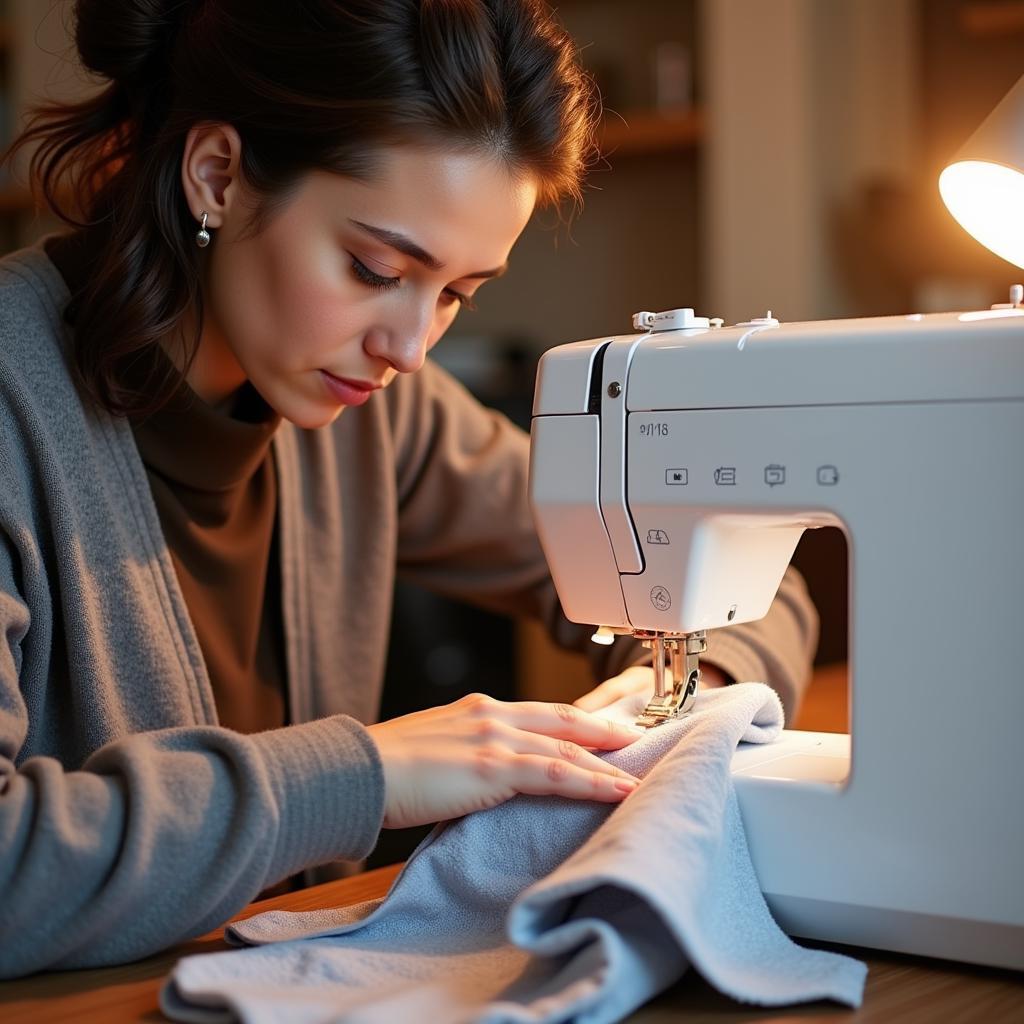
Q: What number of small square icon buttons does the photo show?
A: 4